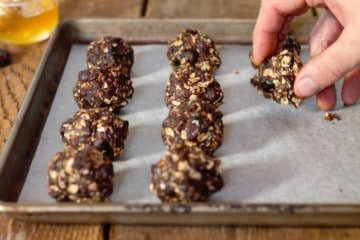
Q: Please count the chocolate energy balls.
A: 9